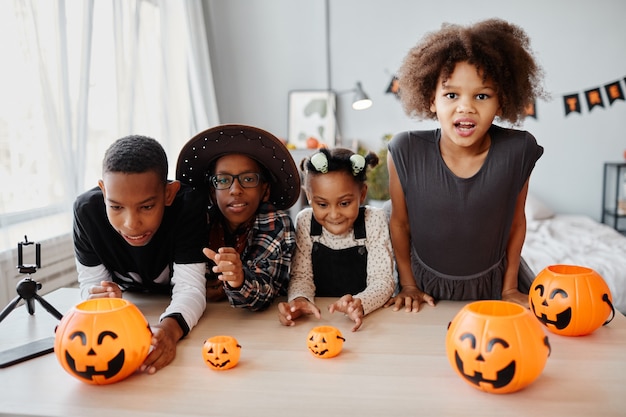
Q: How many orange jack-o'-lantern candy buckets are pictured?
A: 5